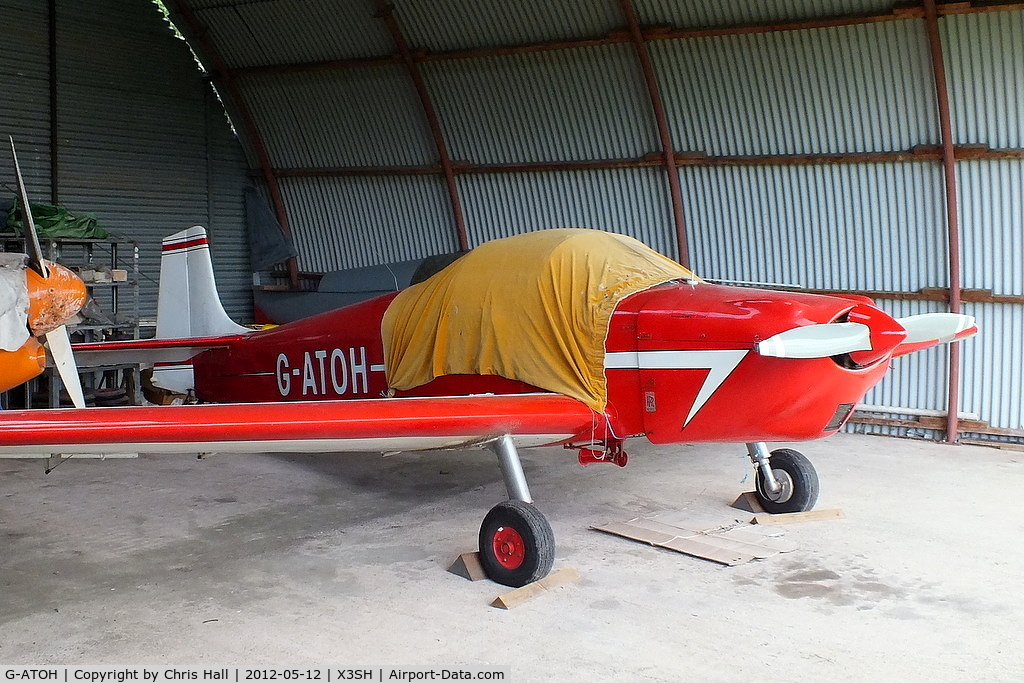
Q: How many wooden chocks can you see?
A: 4